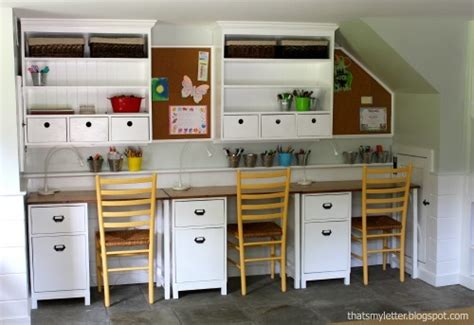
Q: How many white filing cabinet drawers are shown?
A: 6